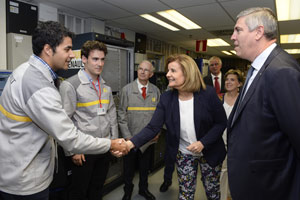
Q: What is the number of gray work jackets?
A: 3